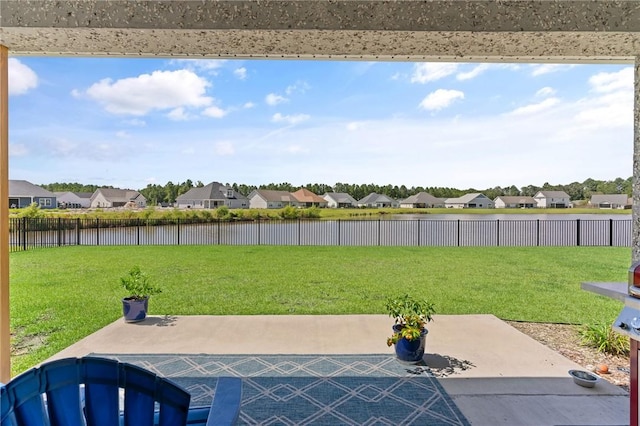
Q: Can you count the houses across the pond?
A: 13